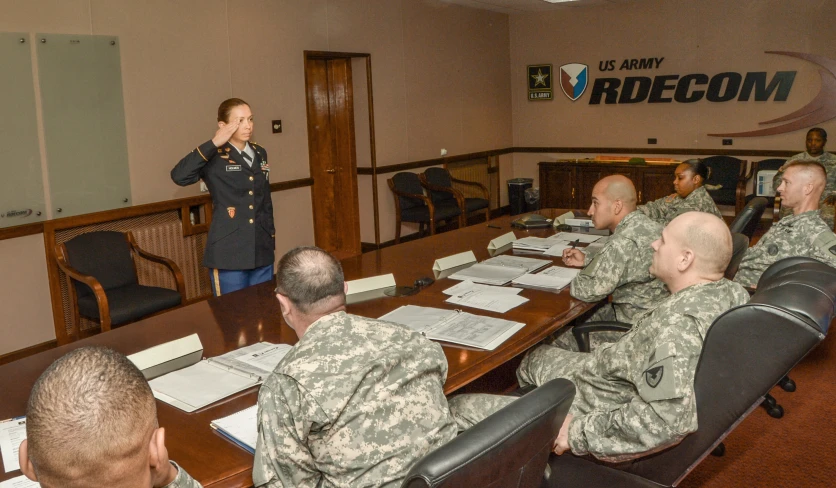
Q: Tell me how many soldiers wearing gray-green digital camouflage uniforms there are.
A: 7